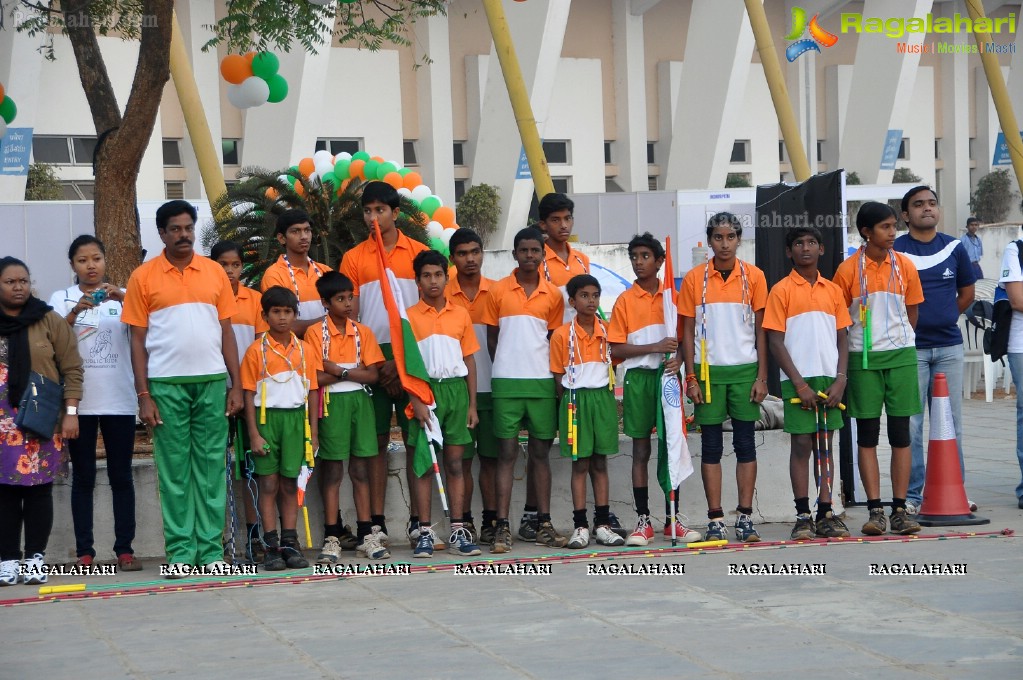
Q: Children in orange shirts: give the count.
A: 14